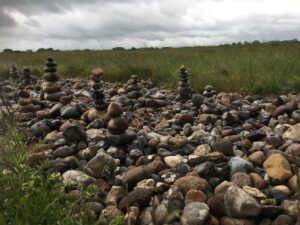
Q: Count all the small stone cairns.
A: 8